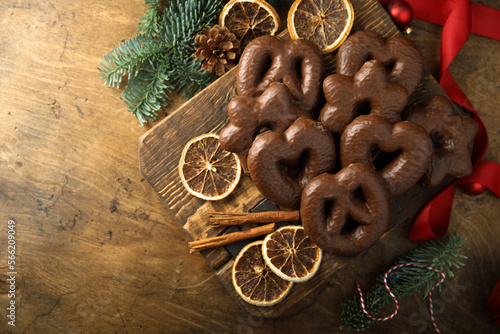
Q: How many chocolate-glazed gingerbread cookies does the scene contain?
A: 8